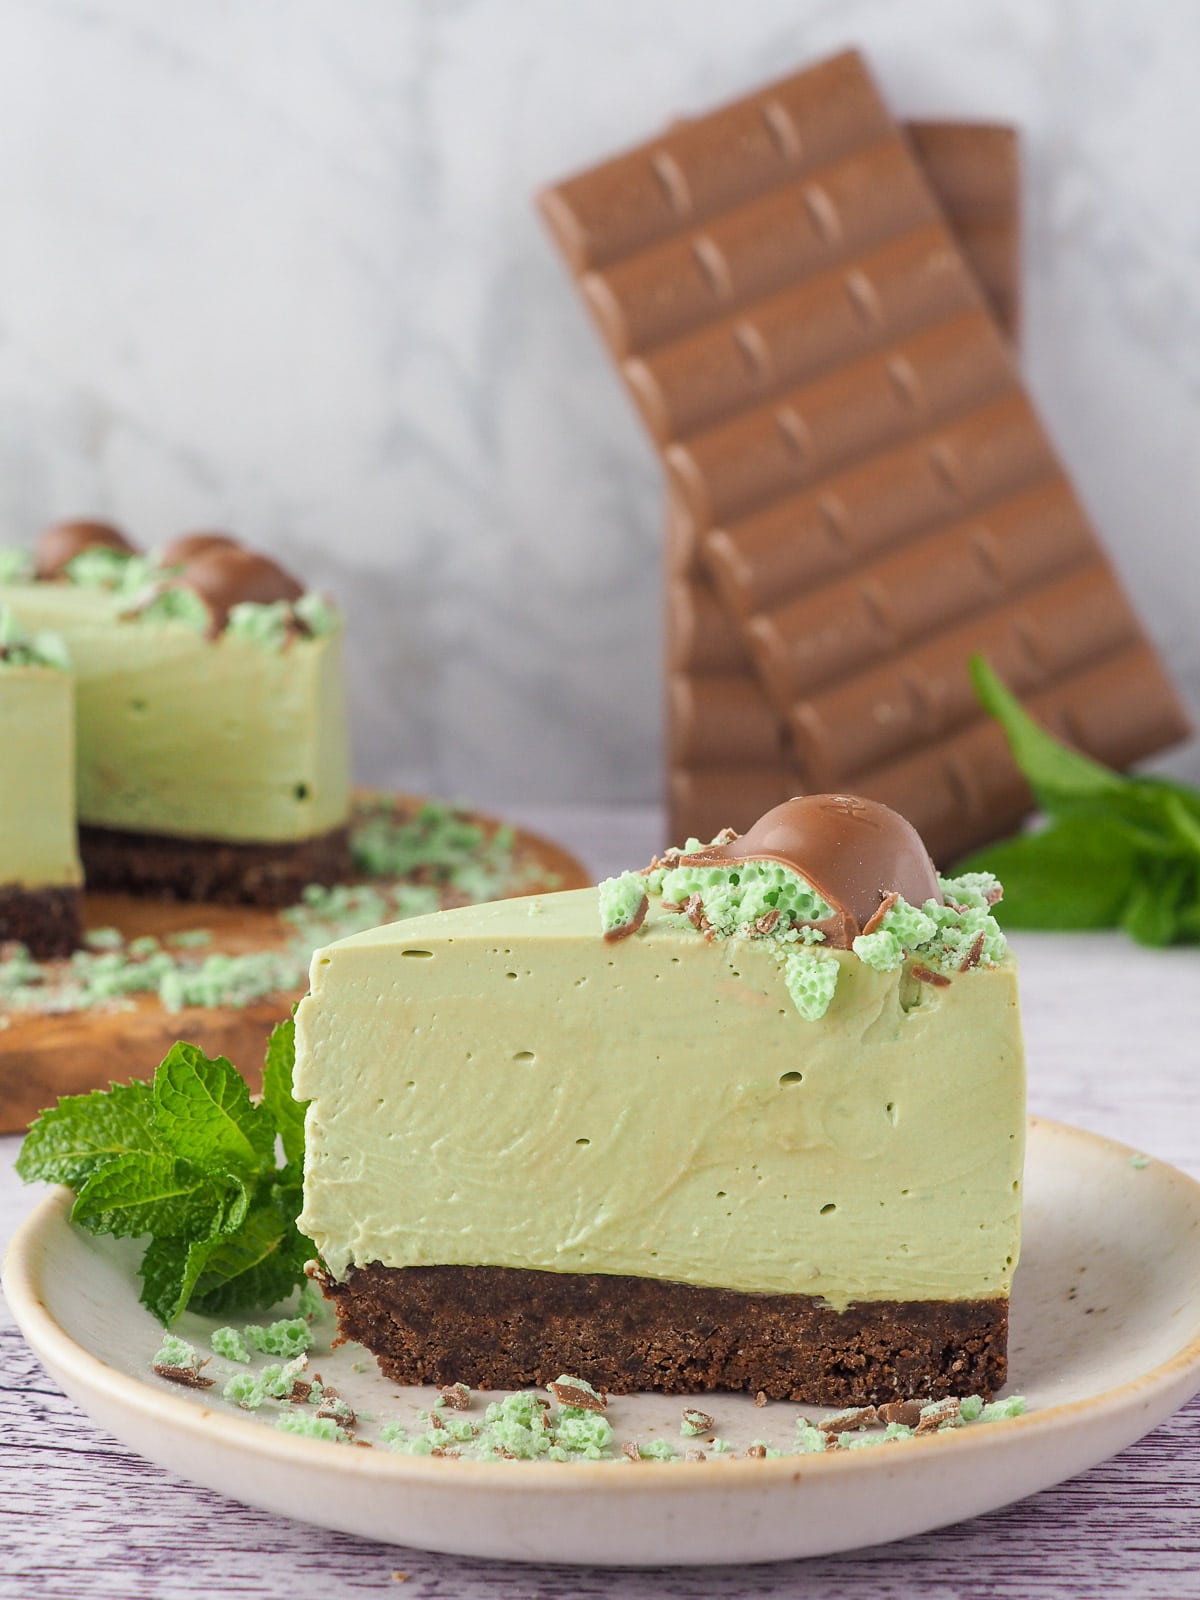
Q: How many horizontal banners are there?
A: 0